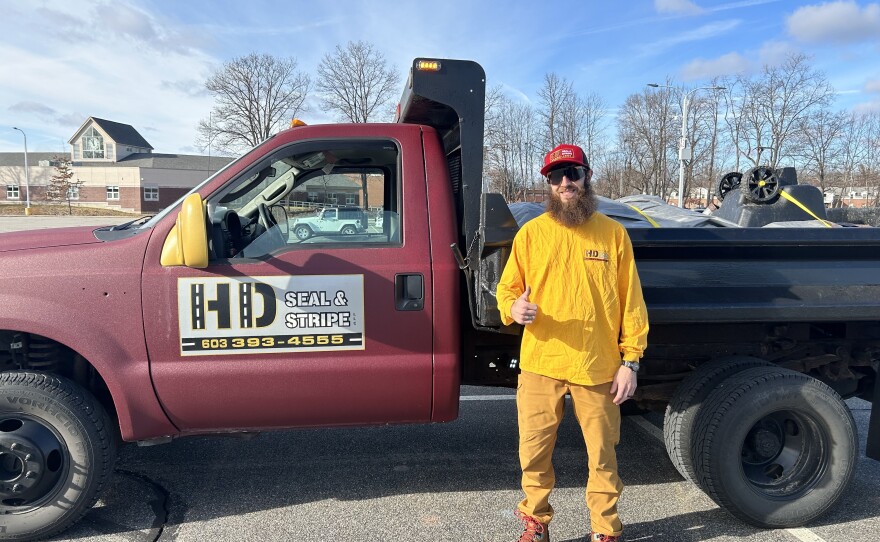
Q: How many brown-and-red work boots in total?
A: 2